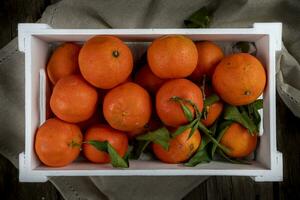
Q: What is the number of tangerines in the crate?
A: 14